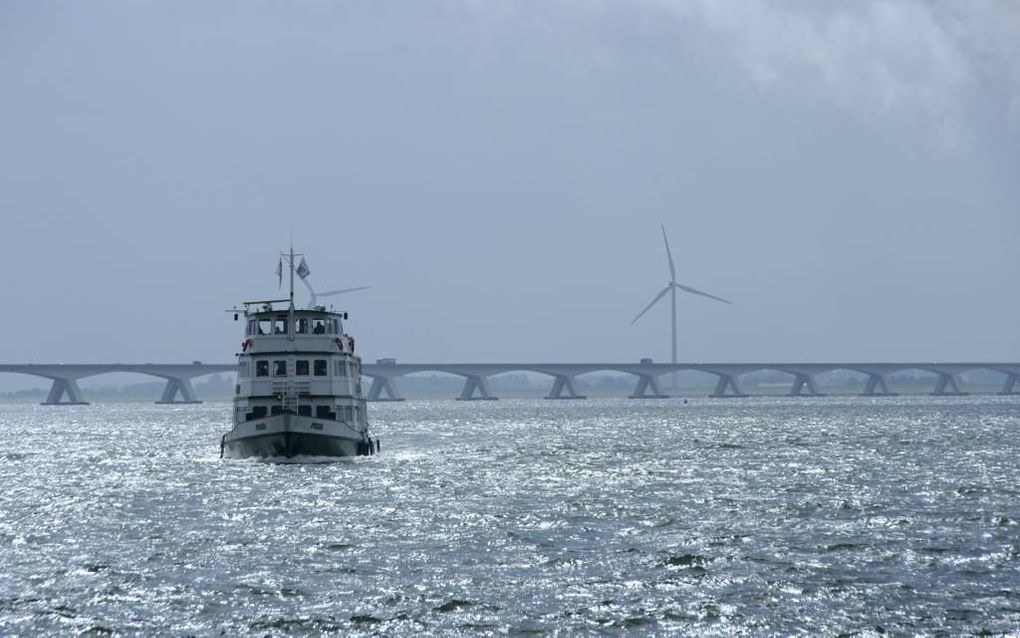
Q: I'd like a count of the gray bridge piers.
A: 11